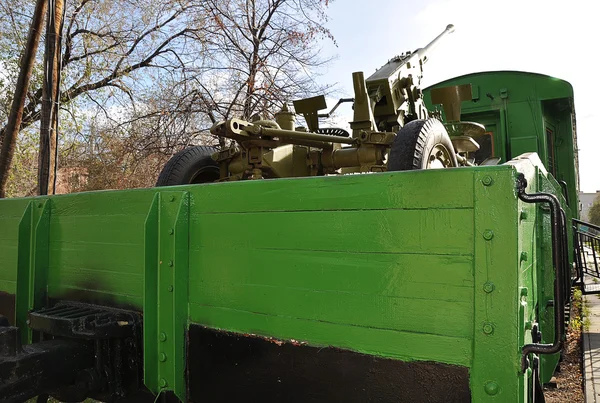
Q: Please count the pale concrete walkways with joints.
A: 1